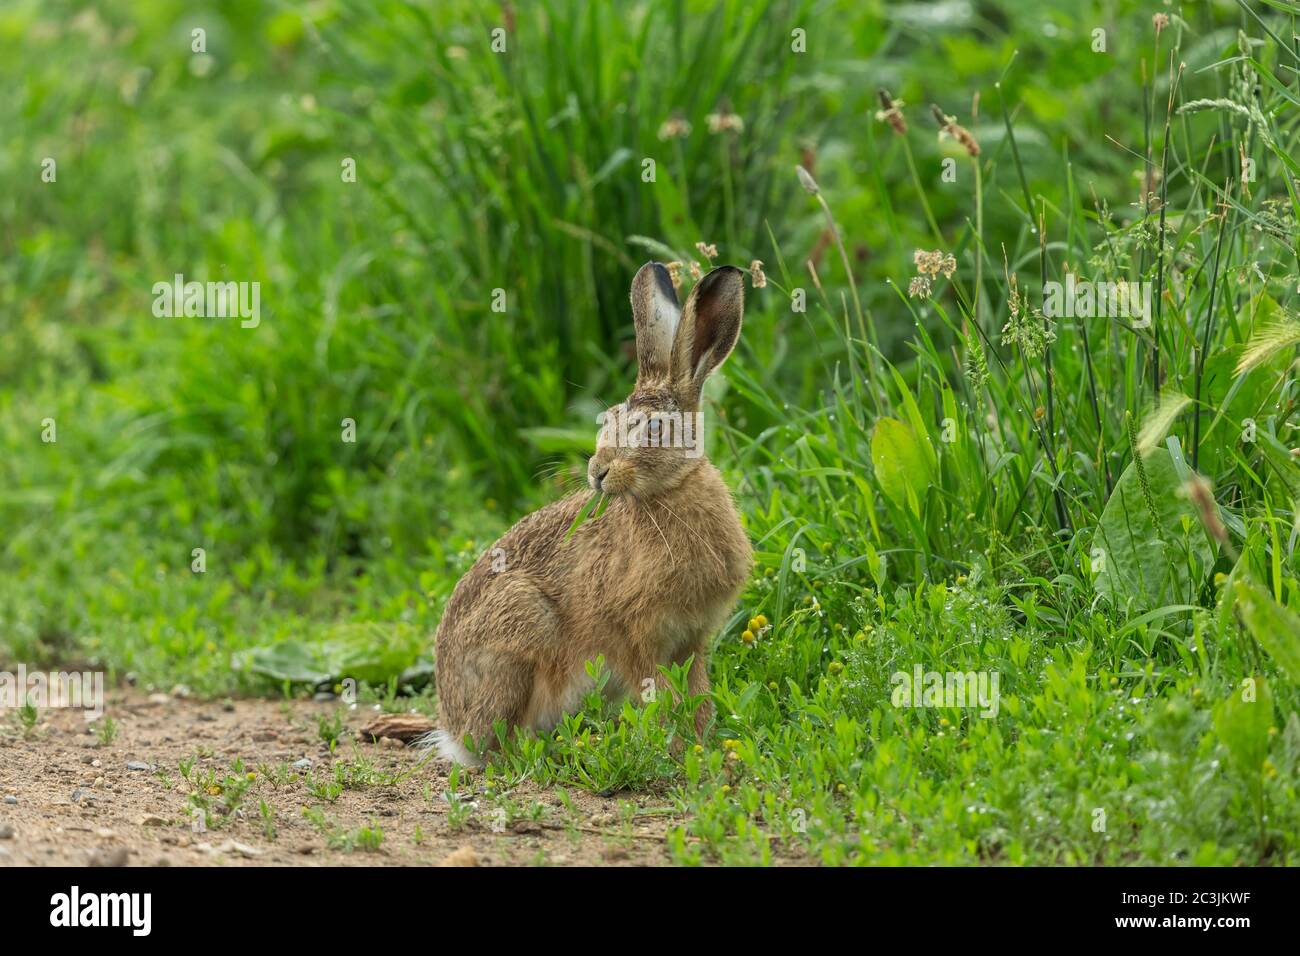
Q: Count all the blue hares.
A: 0